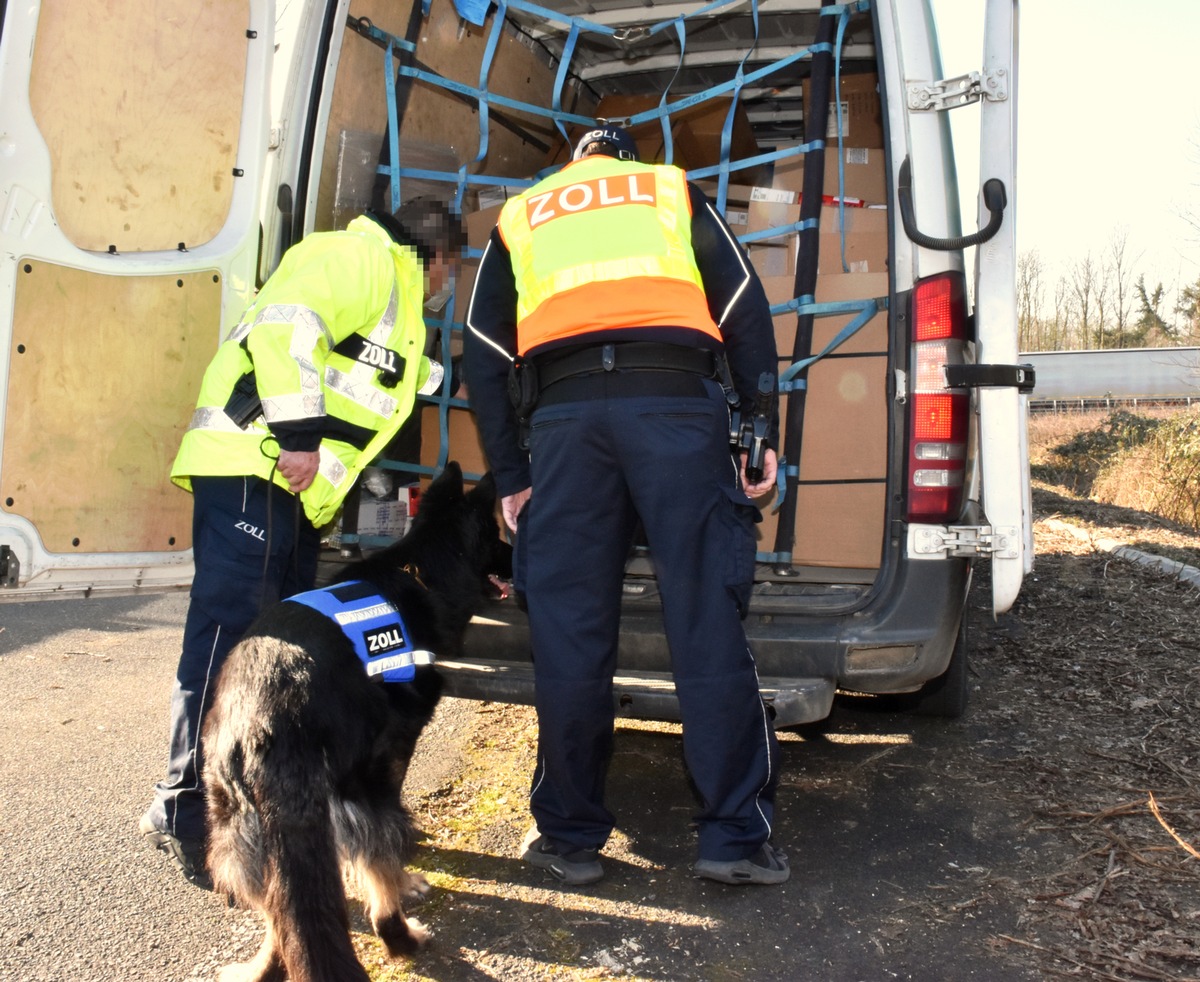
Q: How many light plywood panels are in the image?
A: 2